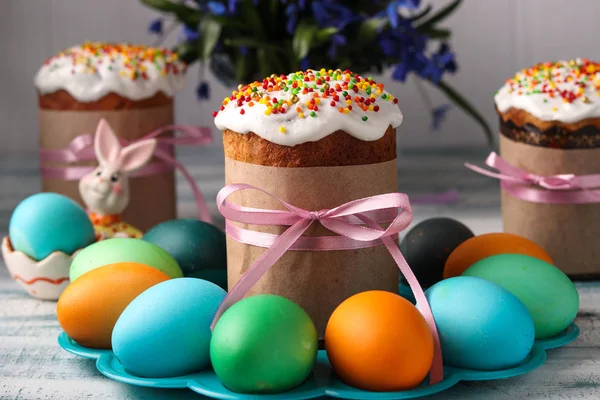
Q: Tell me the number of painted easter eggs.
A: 11